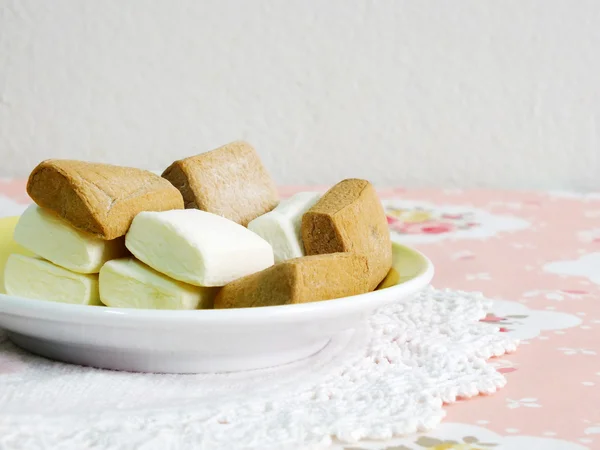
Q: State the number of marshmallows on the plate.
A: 9